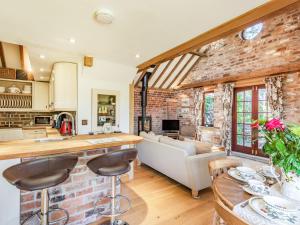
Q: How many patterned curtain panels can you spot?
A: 3